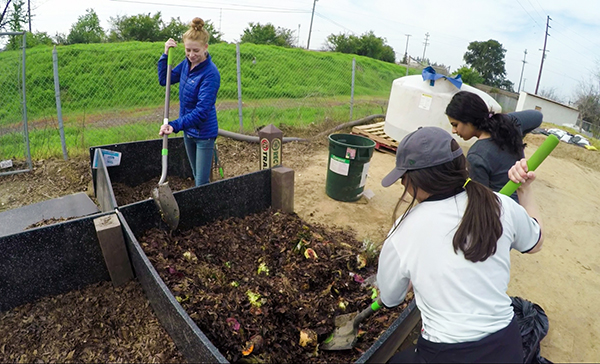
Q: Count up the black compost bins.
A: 3